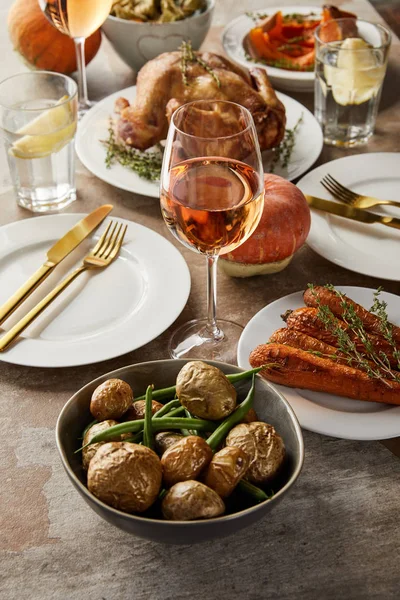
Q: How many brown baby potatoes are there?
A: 11